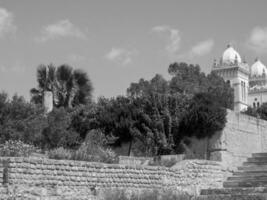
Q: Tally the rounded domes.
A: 2